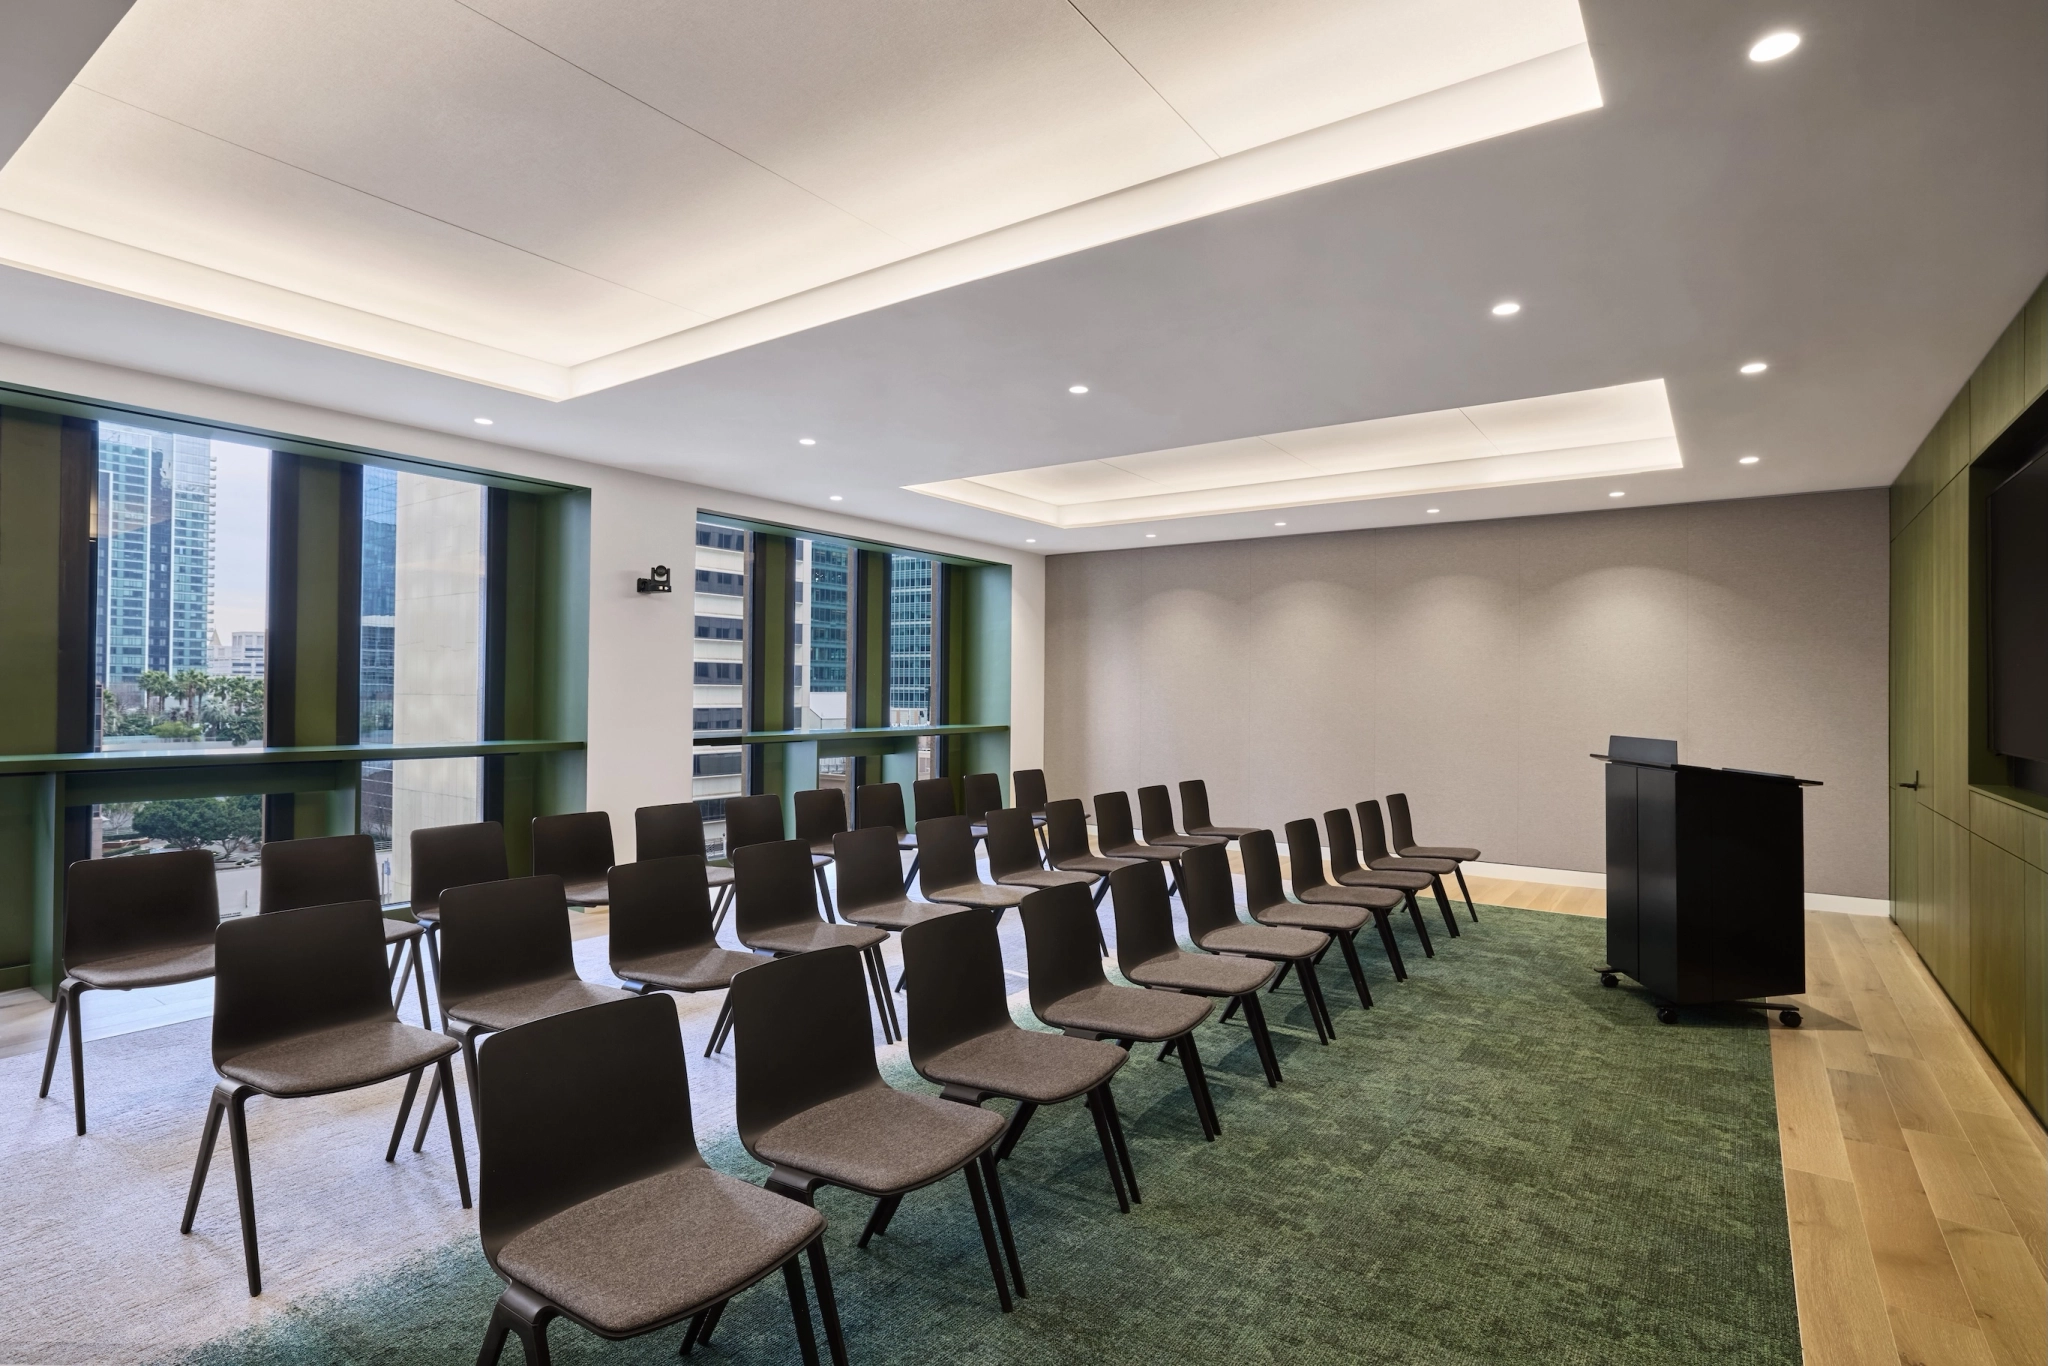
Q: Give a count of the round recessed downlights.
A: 13